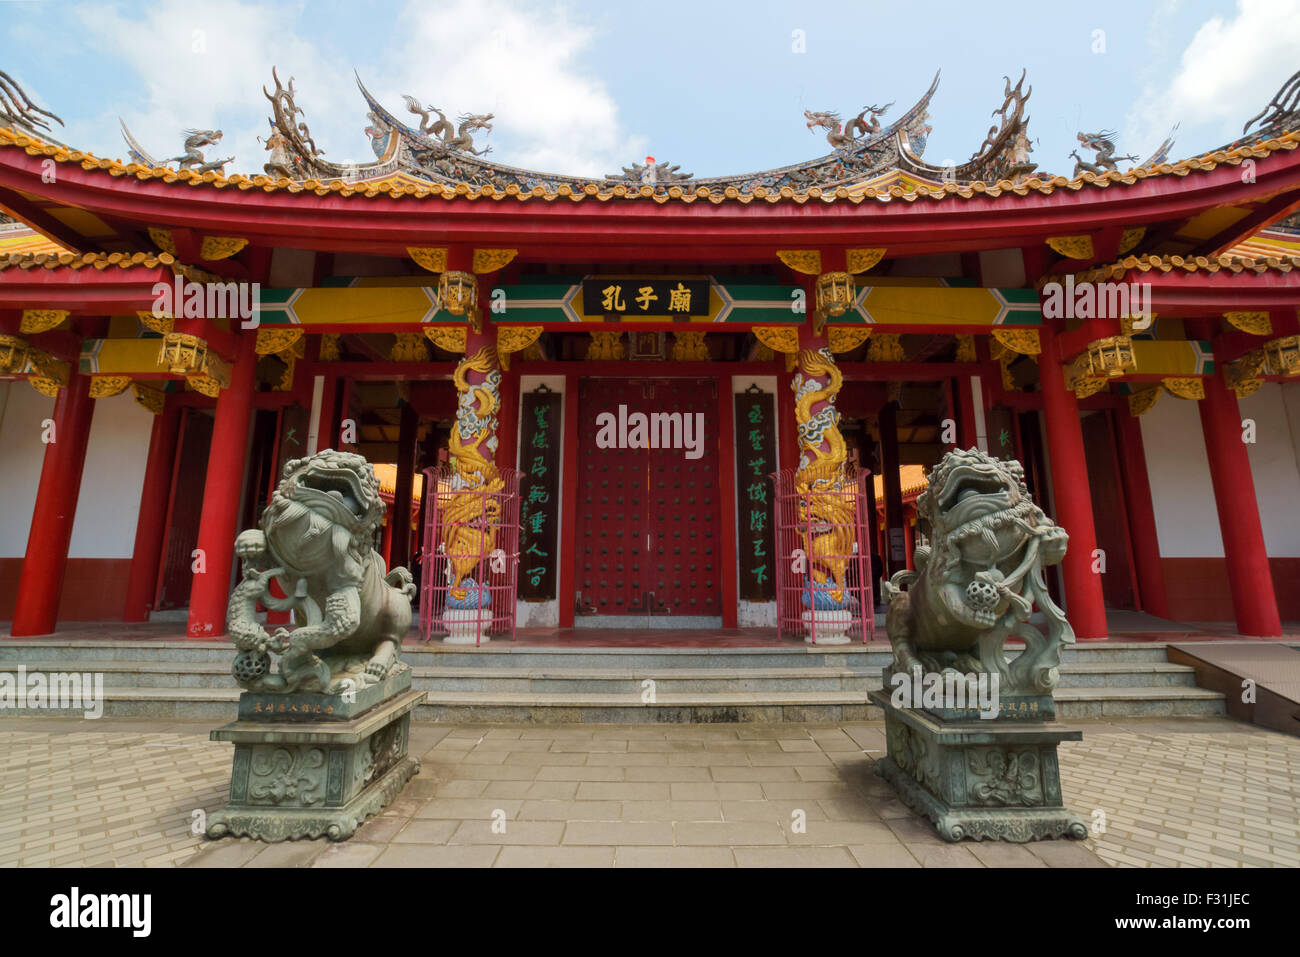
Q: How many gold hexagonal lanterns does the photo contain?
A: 6